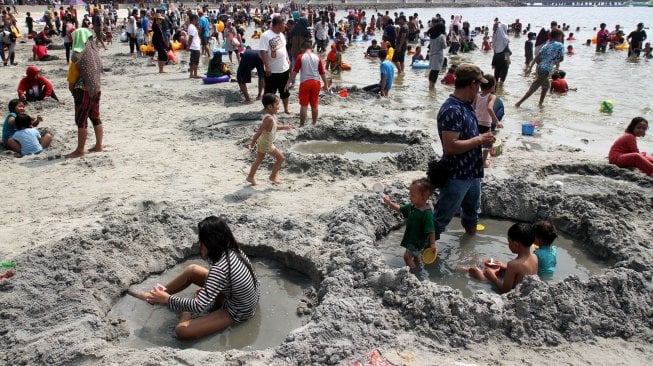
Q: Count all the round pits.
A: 4